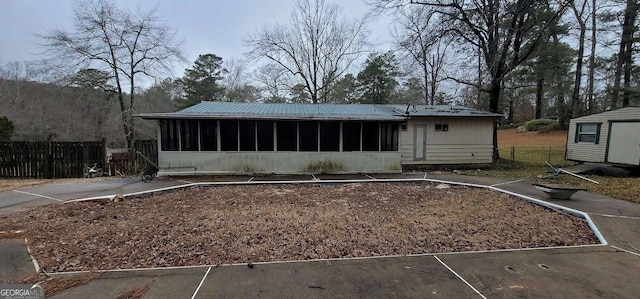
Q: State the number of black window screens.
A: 12